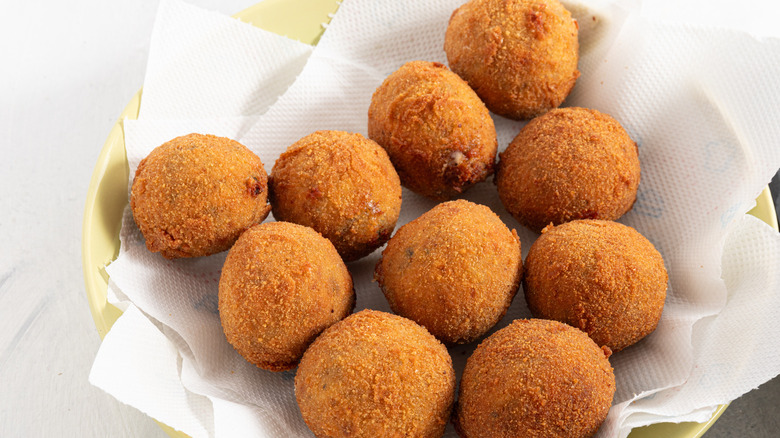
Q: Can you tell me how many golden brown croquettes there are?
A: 10